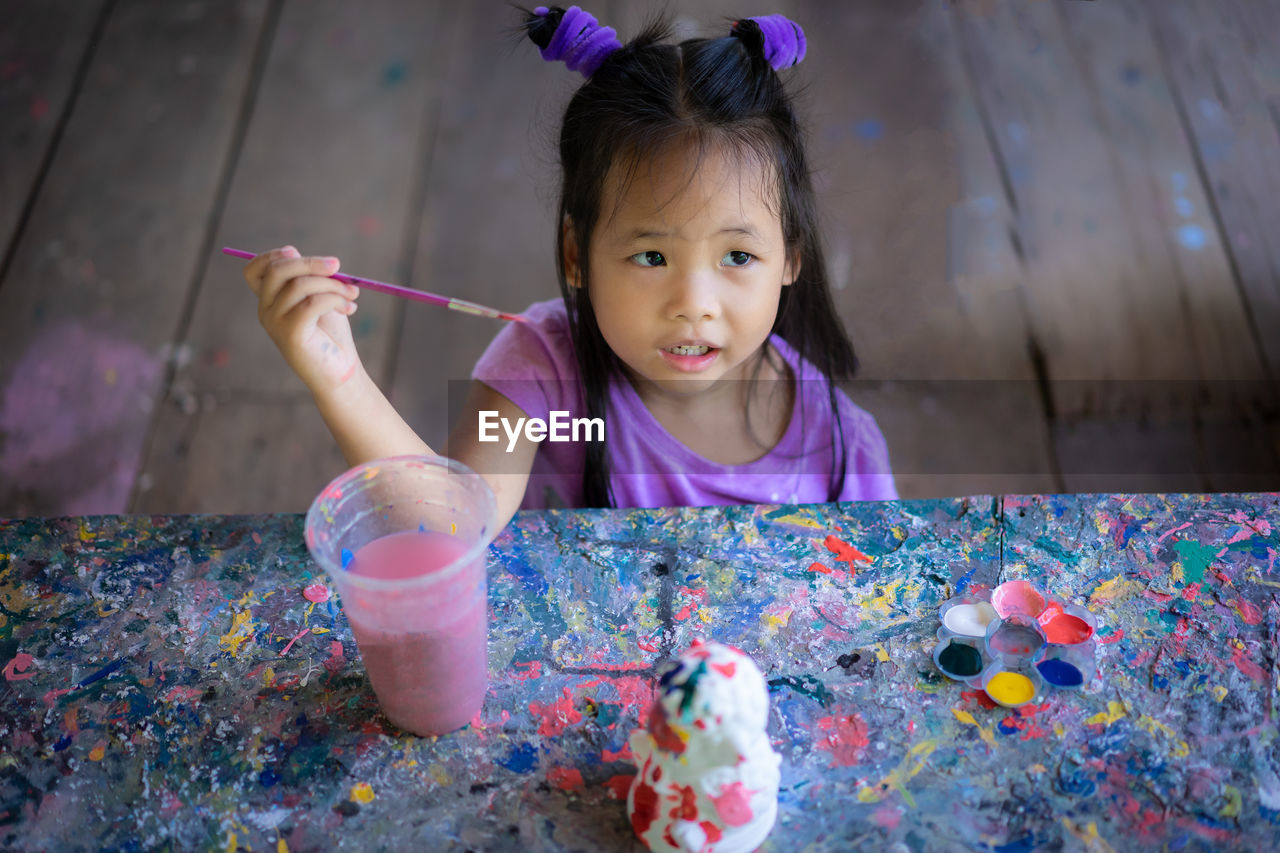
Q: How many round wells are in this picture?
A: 7